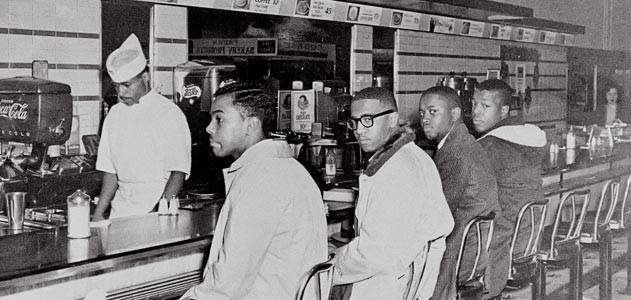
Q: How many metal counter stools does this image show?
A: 7